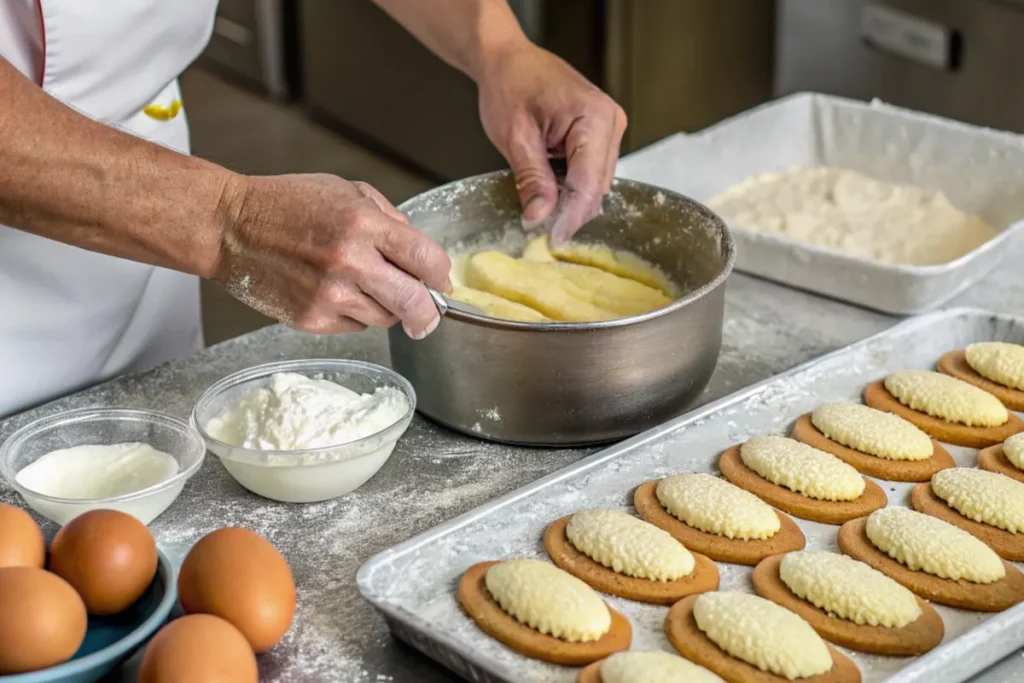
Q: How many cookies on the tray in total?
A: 13